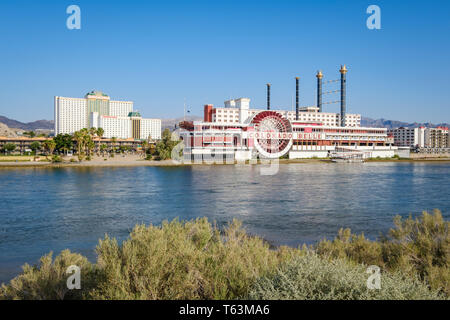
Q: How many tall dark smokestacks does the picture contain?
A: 4